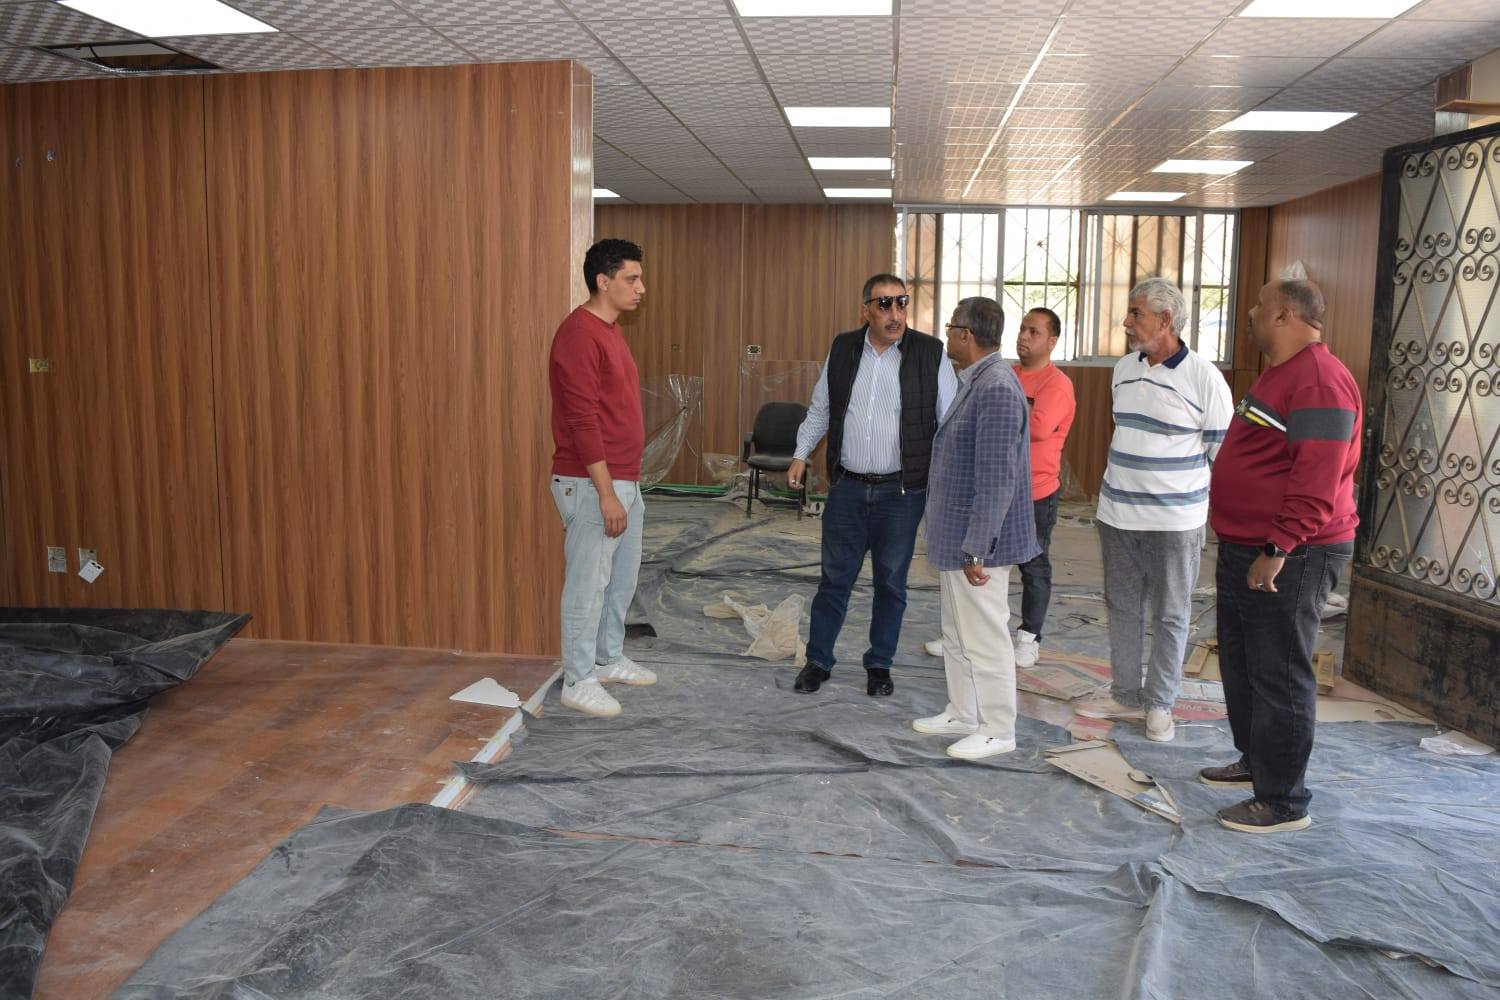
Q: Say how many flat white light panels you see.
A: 10